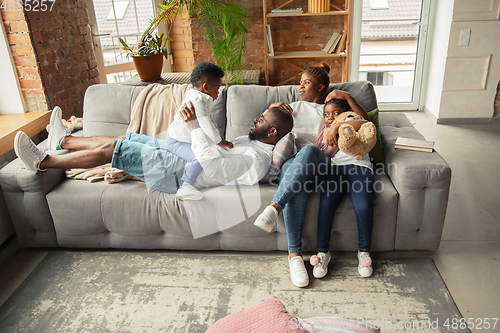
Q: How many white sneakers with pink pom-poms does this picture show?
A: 2